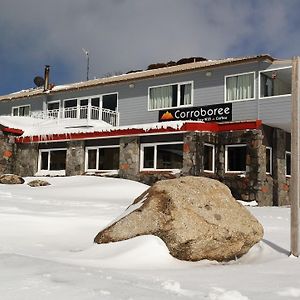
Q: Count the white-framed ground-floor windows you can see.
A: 7